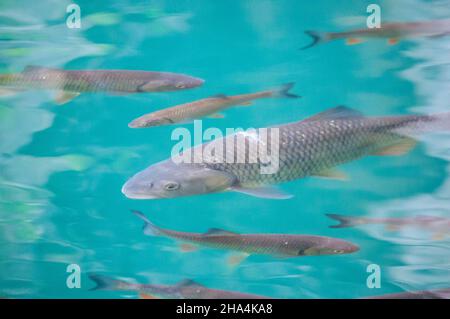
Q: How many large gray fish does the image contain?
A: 1